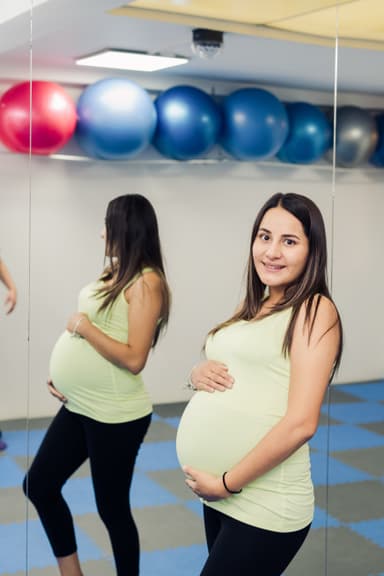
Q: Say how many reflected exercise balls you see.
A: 7